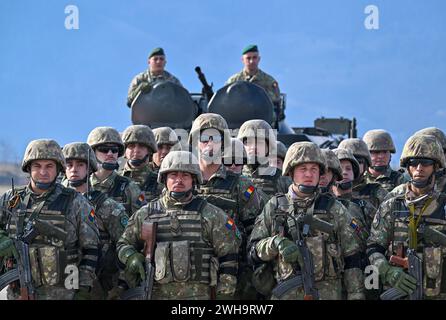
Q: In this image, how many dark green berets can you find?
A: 2